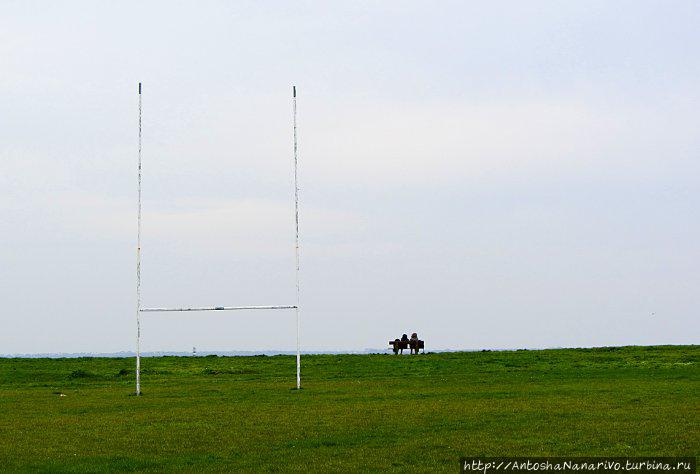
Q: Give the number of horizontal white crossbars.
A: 1